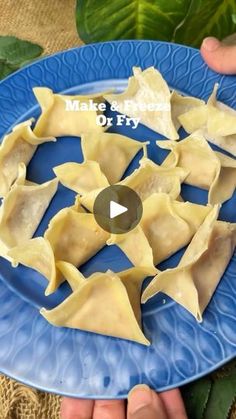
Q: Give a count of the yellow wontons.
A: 12